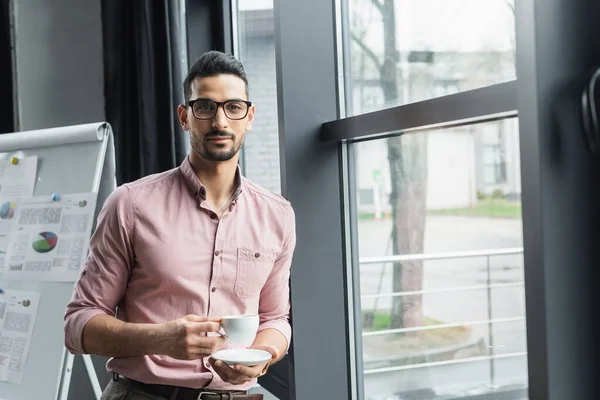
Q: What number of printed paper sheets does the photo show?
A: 3